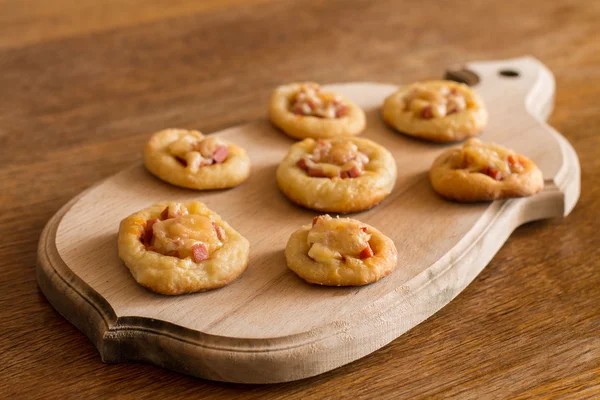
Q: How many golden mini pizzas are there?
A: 7